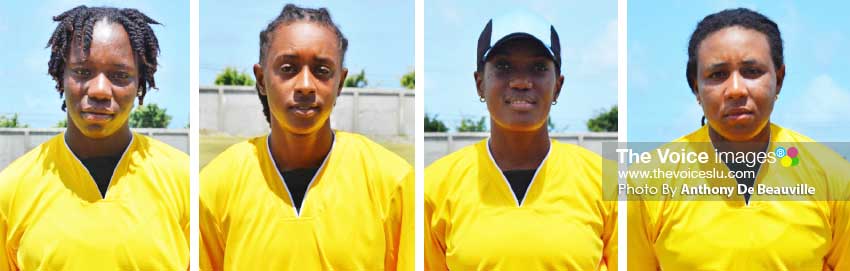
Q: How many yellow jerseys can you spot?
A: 4